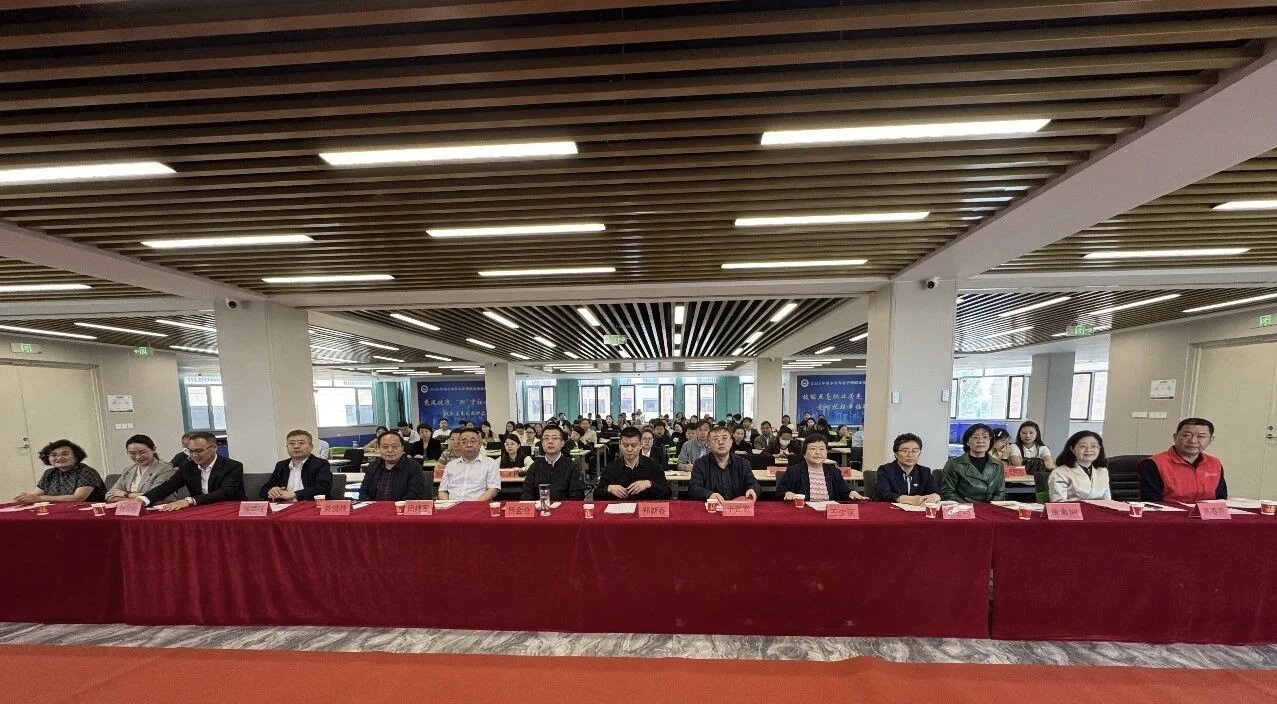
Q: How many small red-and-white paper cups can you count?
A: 12